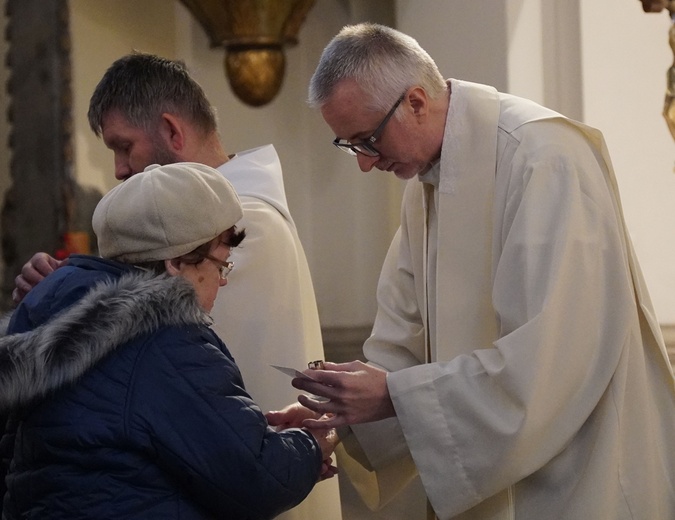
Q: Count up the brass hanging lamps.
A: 1